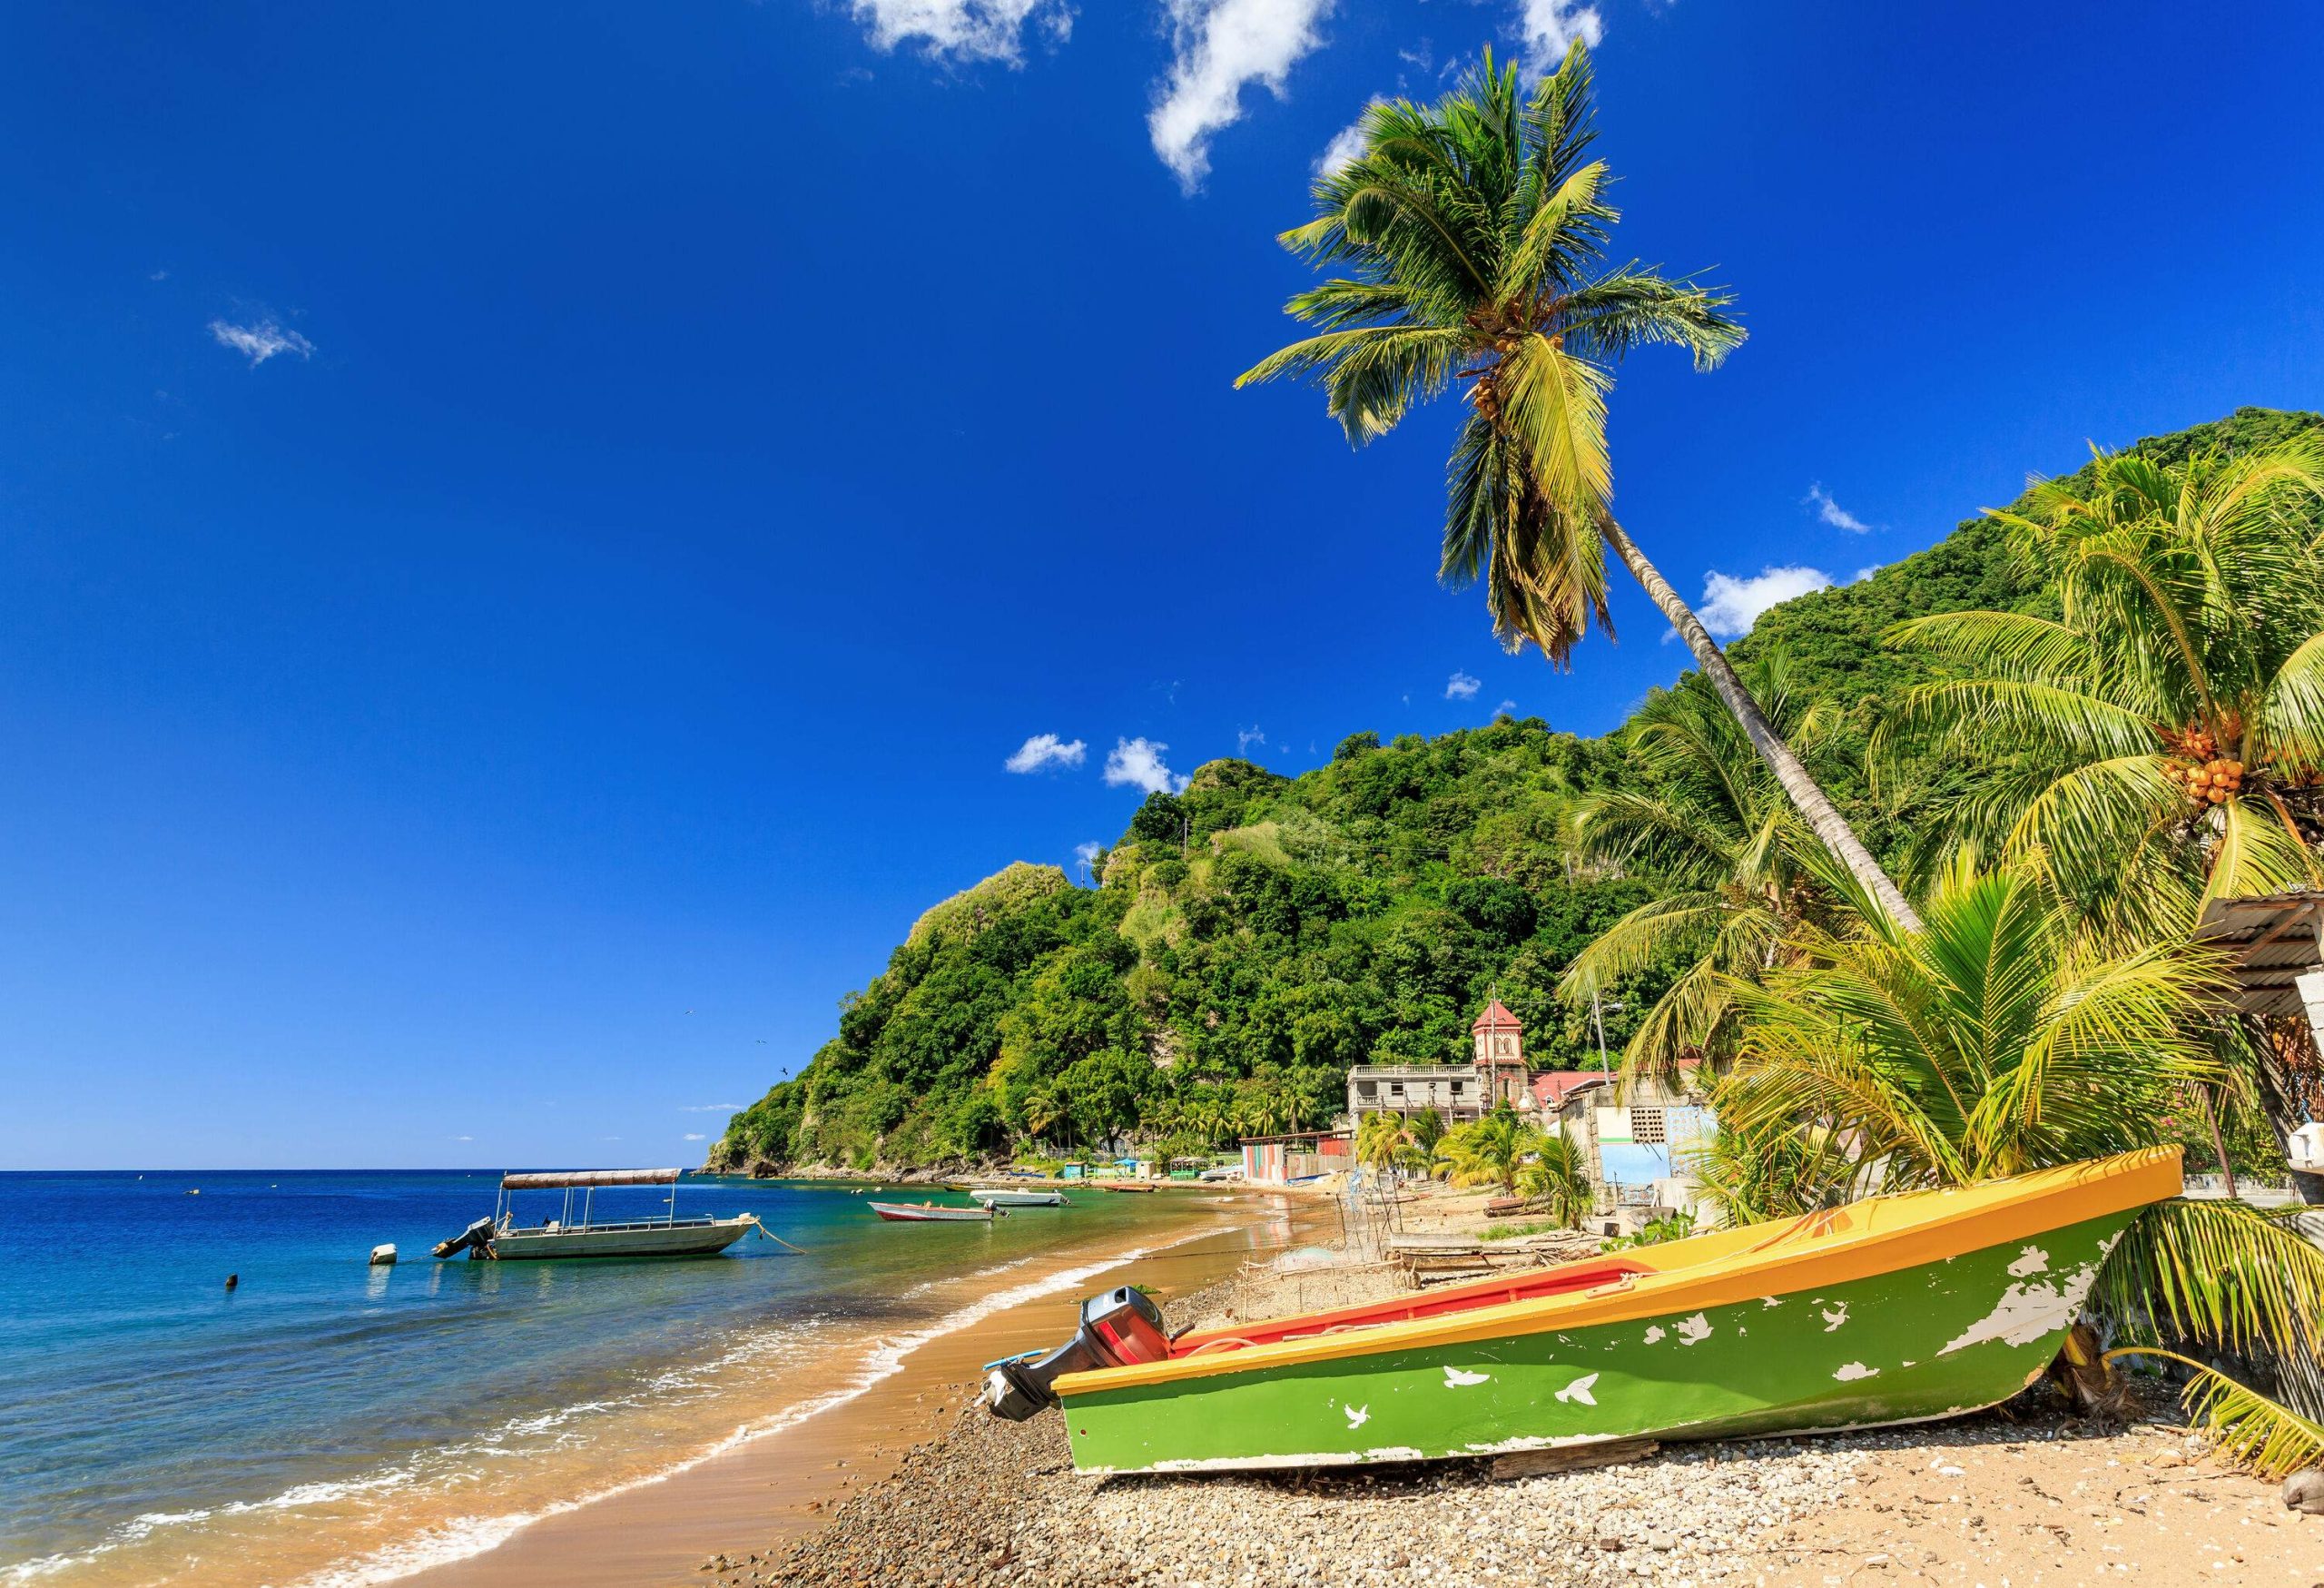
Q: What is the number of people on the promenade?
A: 0